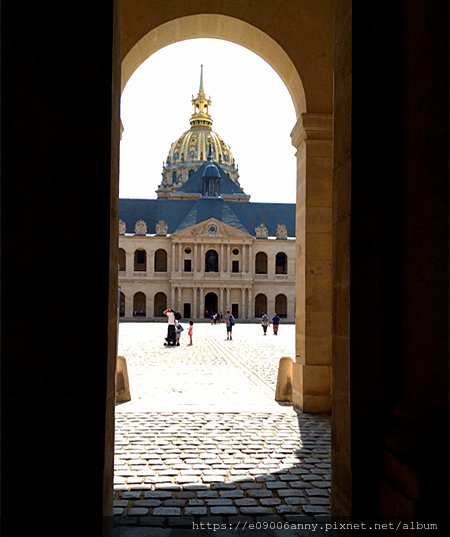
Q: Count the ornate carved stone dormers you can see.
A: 5